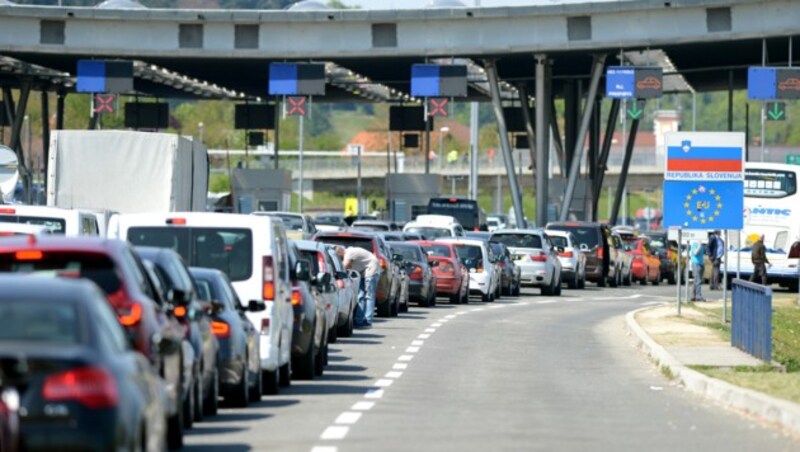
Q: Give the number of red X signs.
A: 3